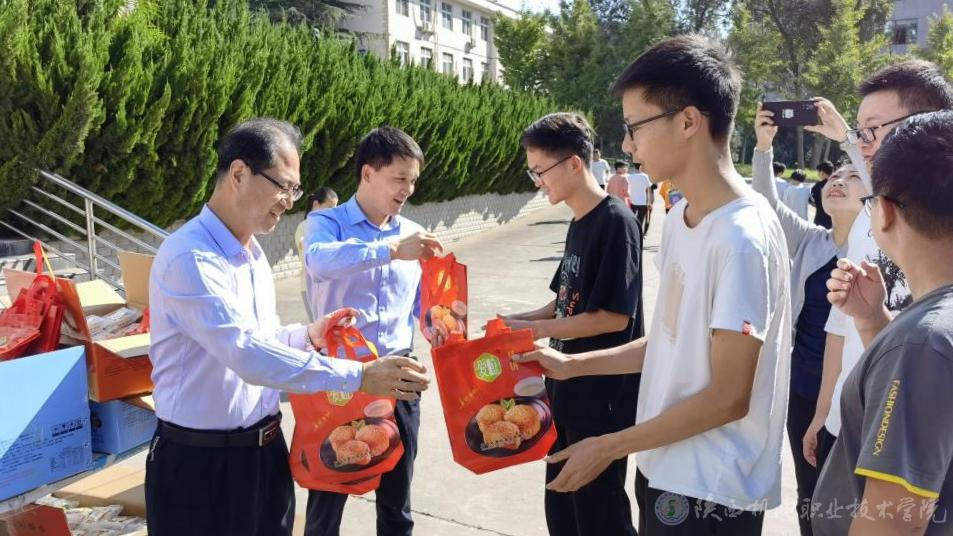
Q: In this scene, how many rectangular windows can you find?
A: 11